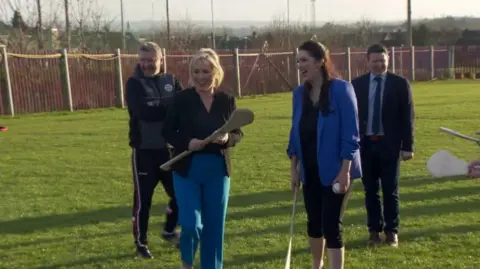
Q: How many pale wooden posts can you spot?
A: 11